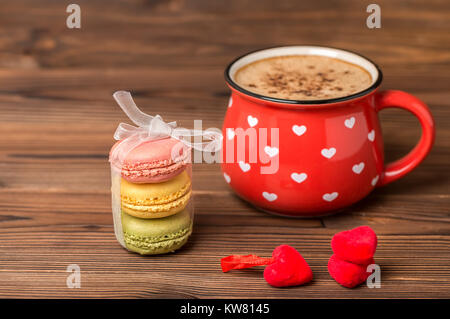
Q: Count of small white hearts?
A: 15